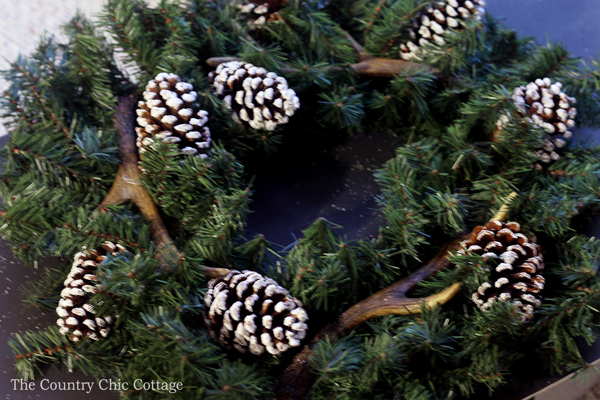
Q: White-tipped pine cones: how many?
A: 8